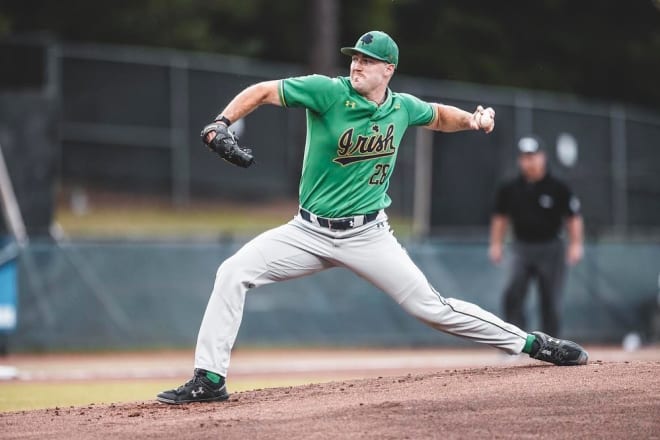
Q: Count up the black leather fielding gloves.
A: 1